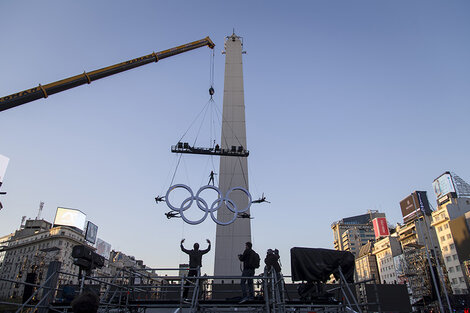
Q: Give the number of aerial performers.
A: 5